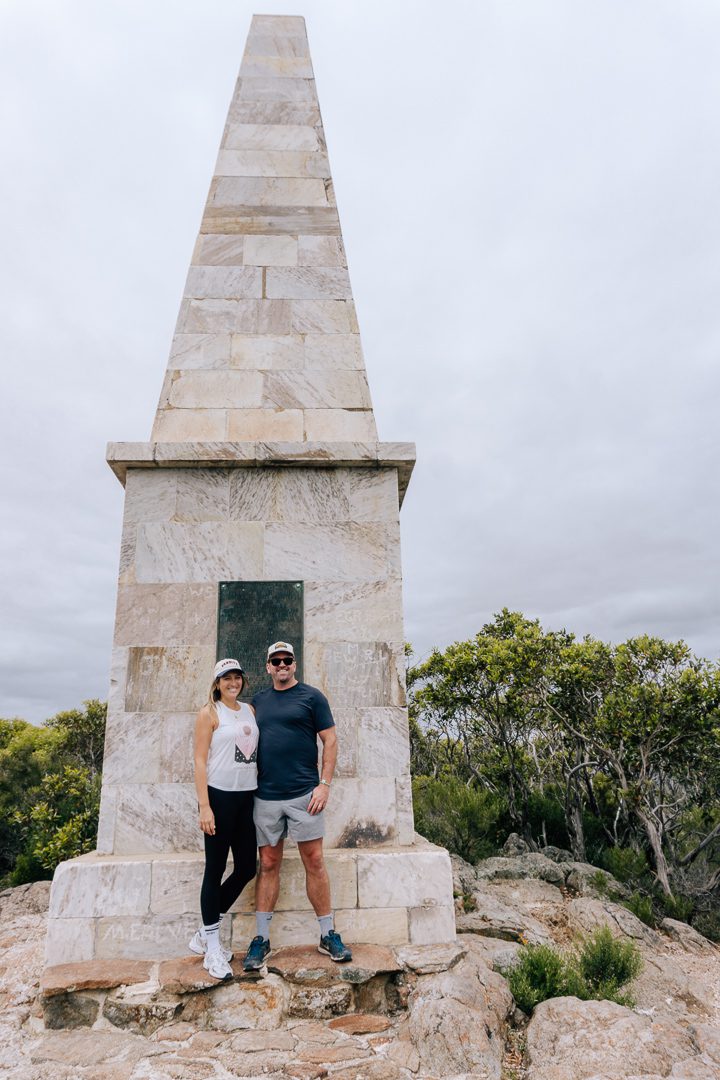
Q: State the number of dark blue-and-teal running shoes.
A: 2